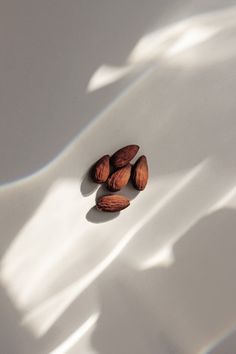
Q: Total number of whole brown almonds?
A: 5